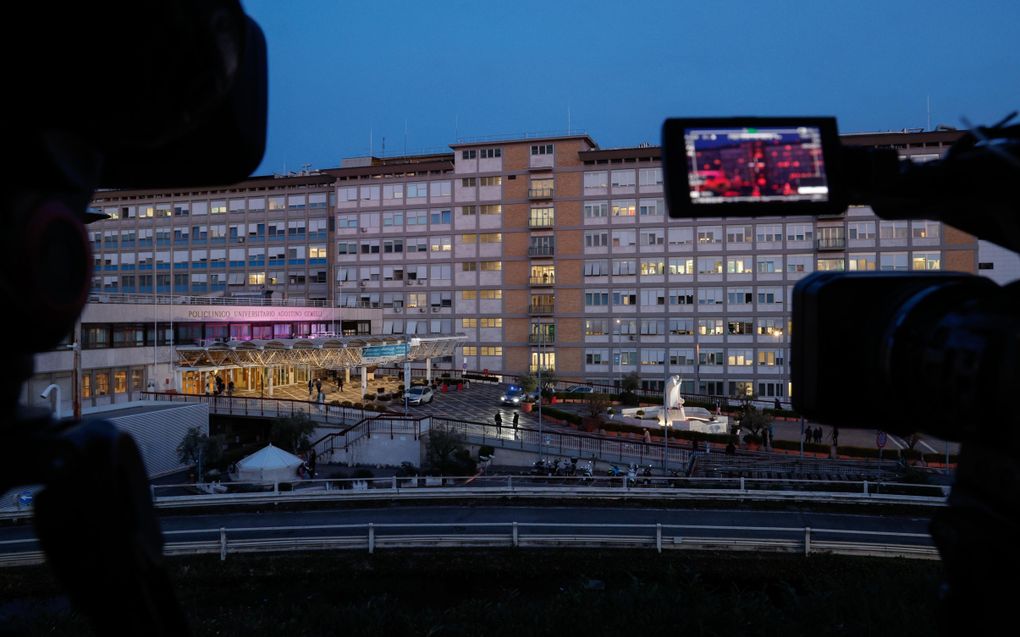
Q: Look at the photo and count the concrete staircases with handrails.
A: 1